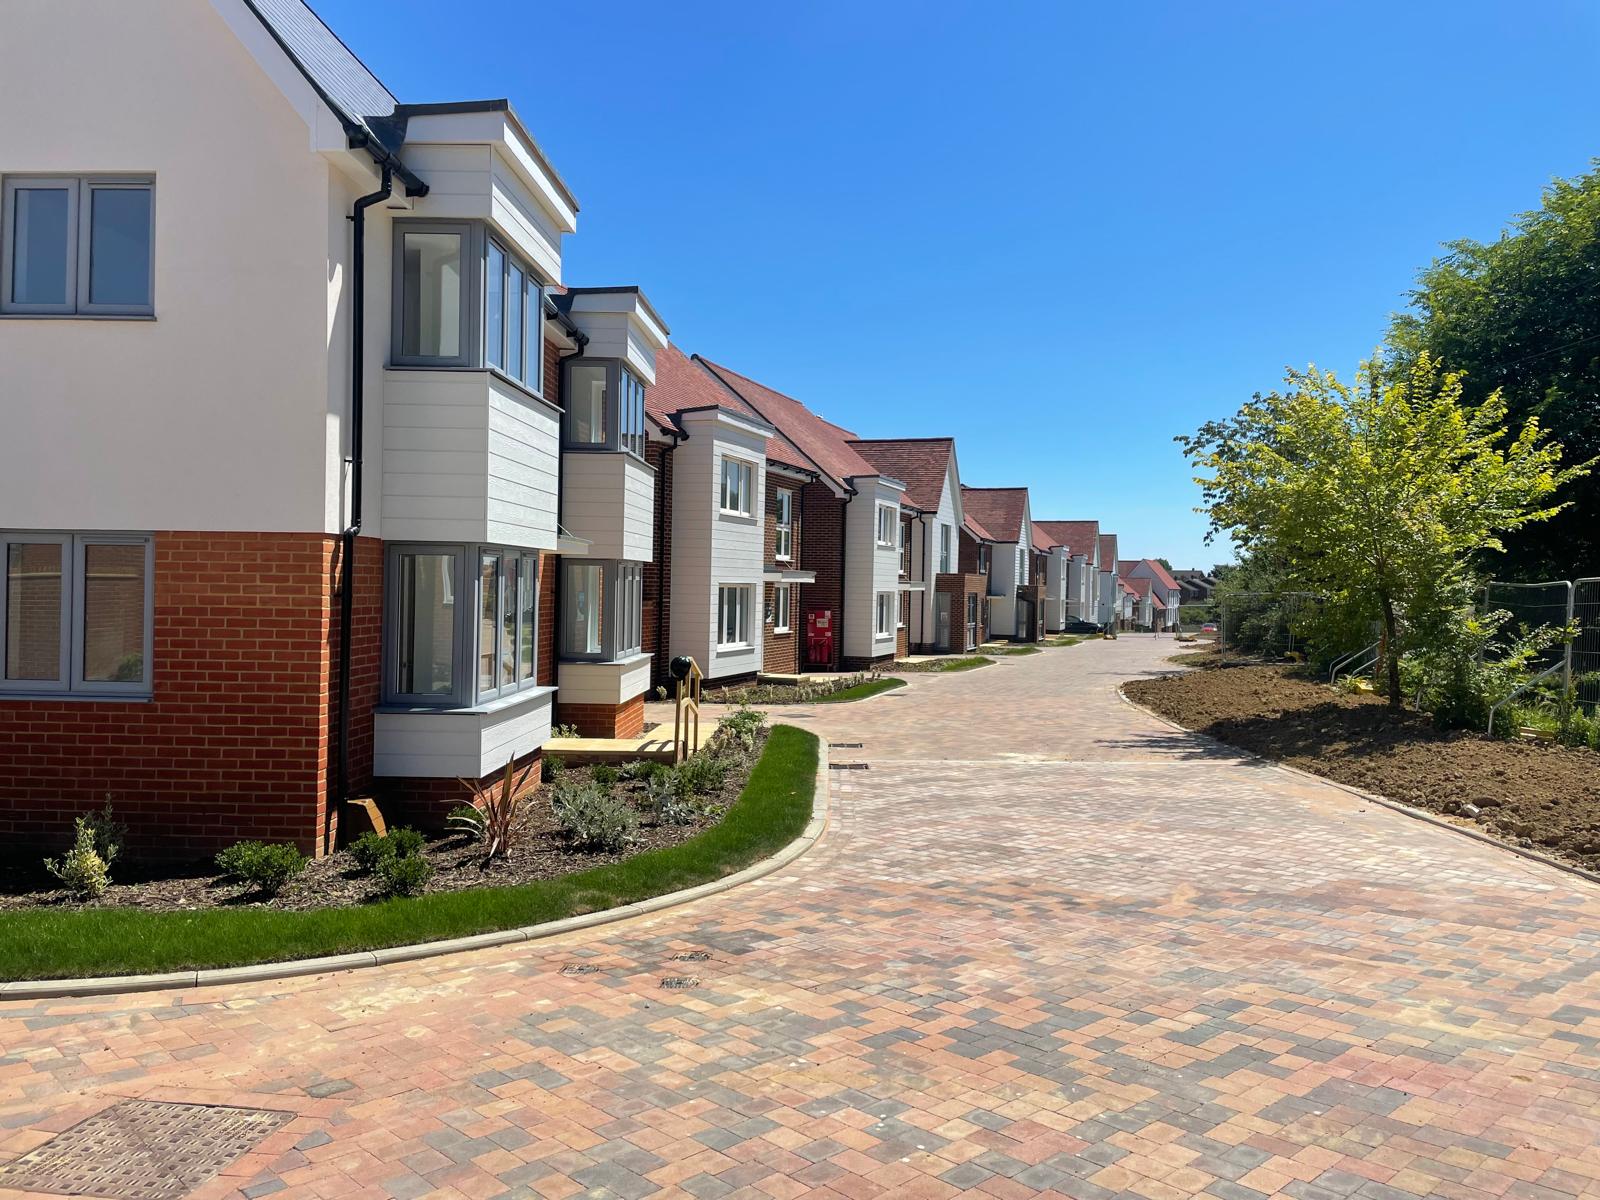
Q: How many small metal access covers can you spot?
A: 3